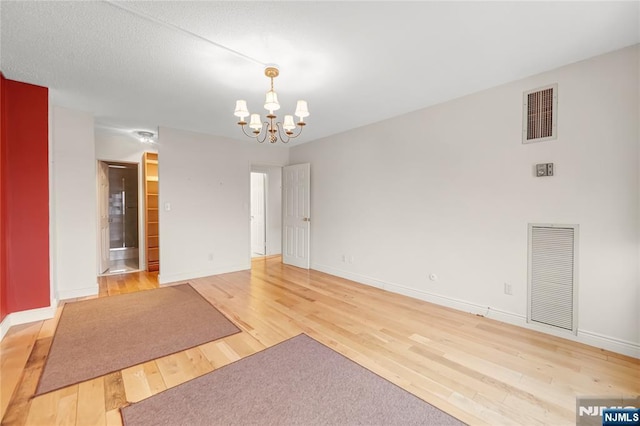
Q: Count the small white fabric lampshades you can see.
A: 5